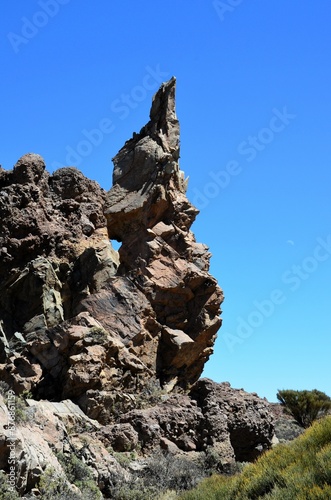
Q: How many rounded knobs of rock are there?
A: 2